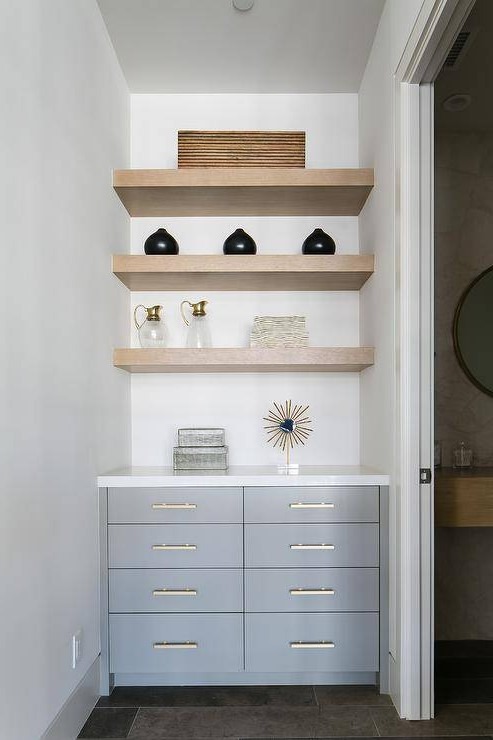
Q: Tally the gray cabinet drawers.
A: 8